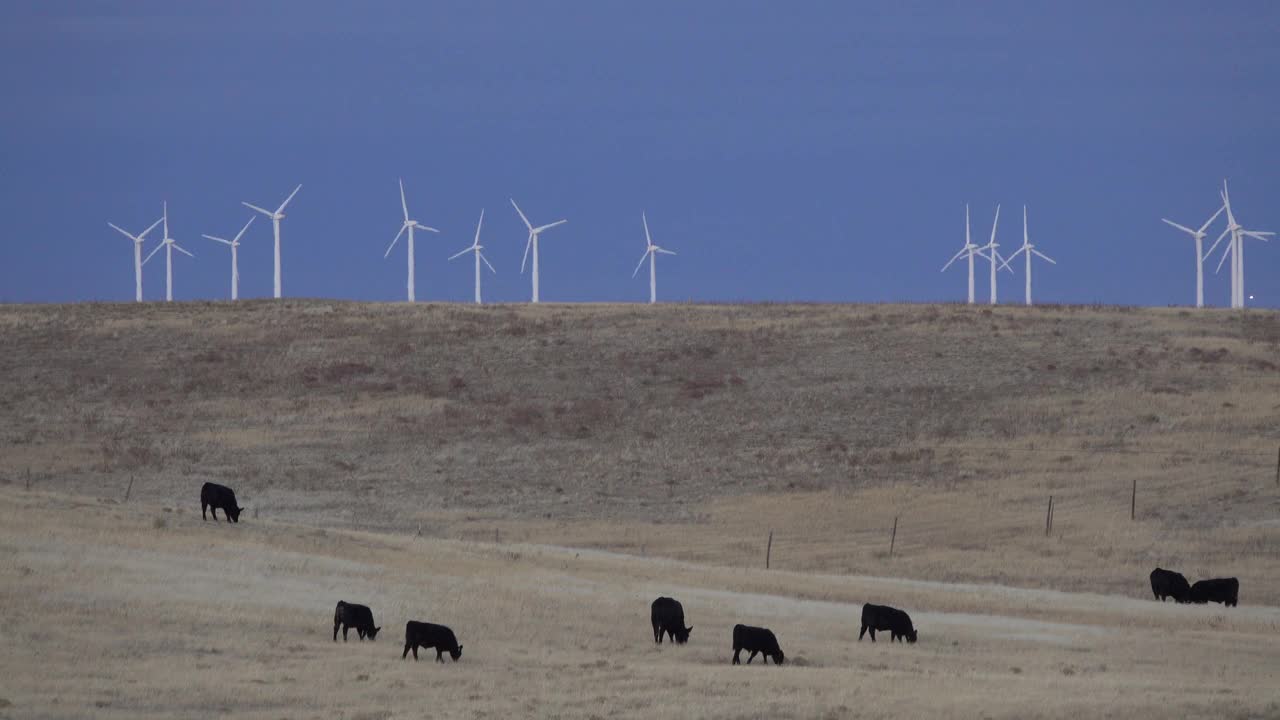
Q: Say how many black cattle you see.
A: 8